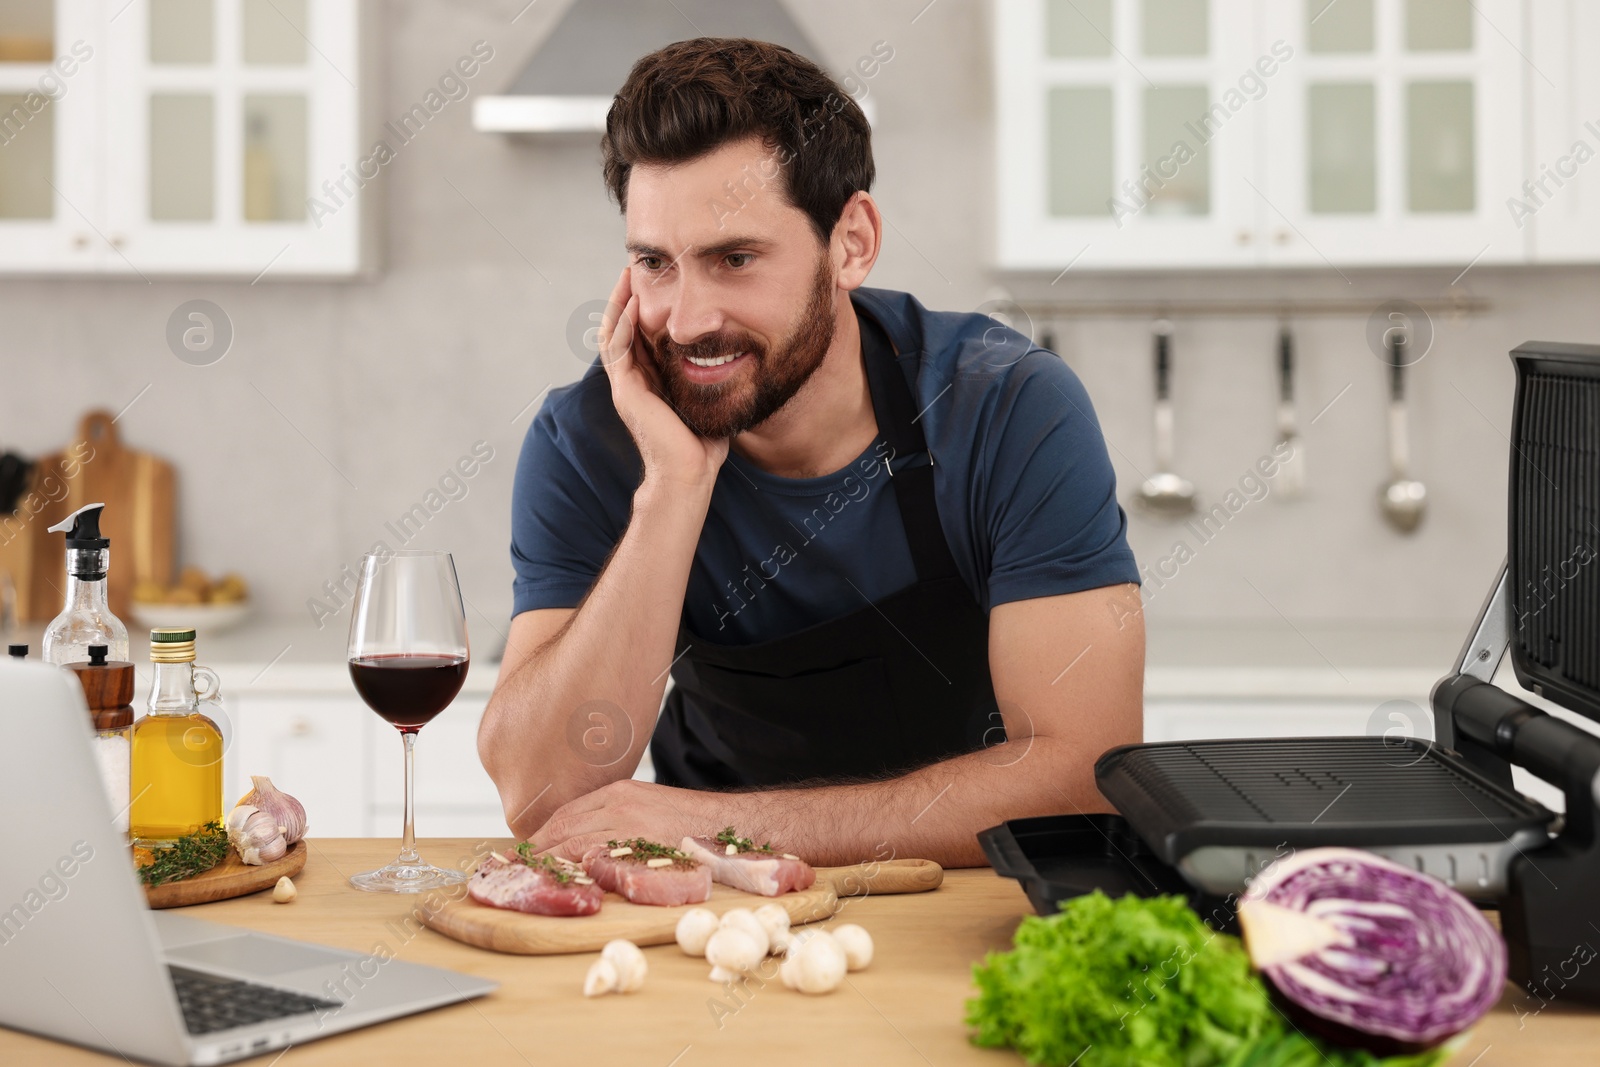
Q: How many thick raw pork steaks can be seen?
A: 3